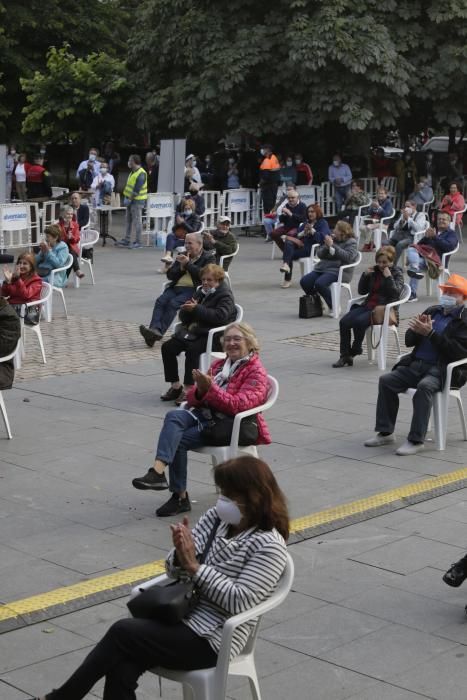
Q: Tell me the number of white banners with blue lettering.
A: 4